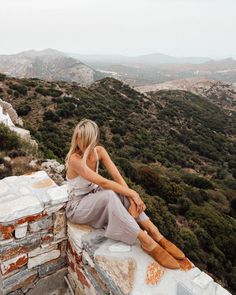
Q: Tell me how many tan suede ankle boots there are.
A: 2